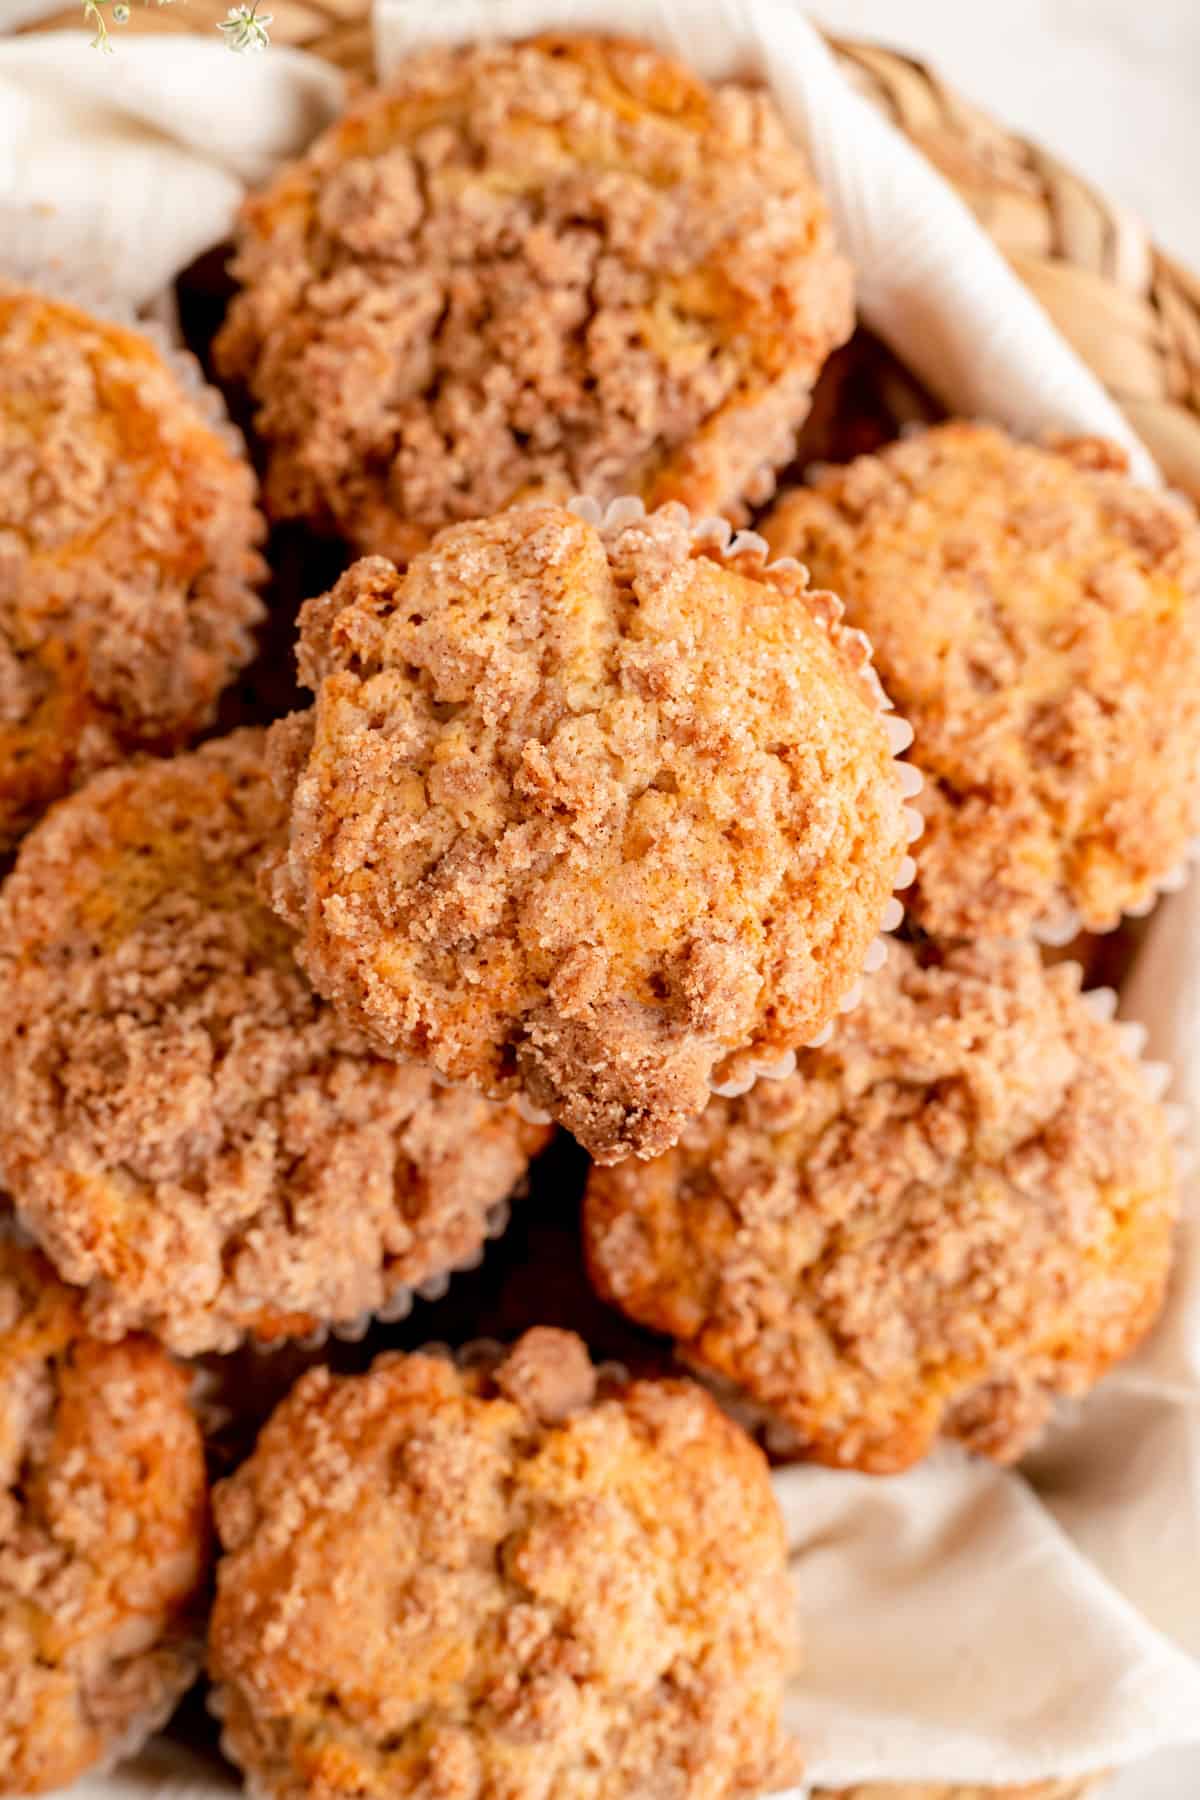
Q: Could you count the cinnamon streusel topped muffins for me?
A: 8